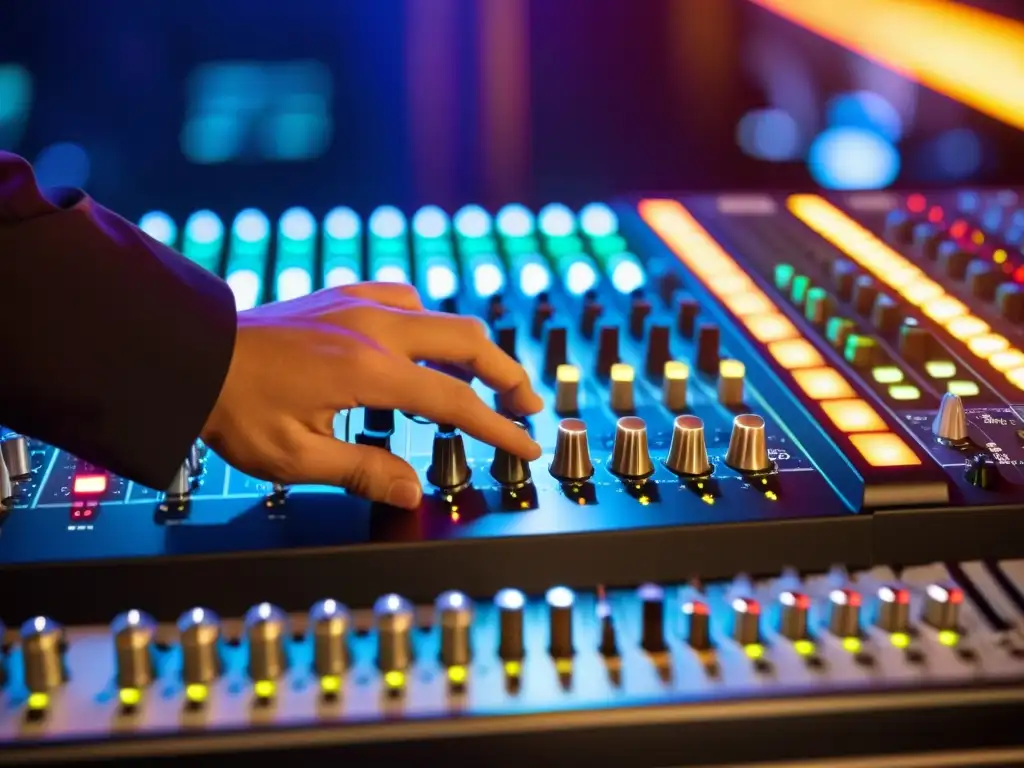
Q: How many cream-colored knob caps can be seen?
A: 4